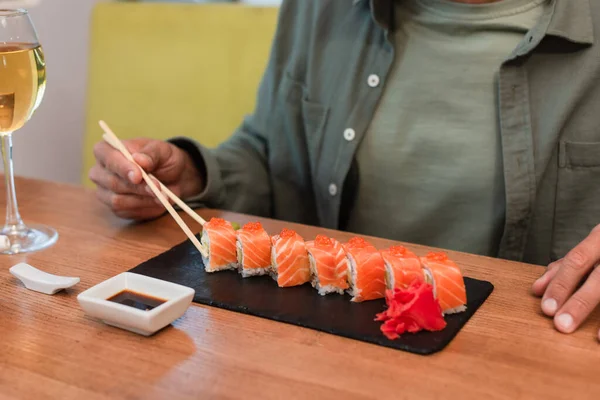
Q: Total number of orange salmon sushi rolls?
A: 7